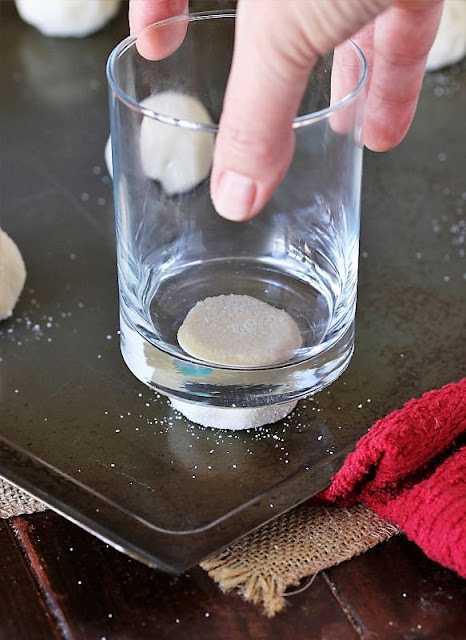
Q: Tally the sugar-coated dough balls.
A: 5